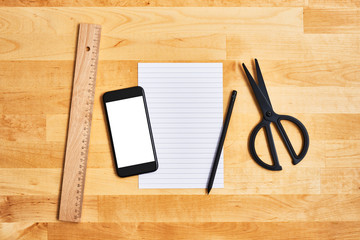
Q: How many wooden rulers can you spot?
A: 1